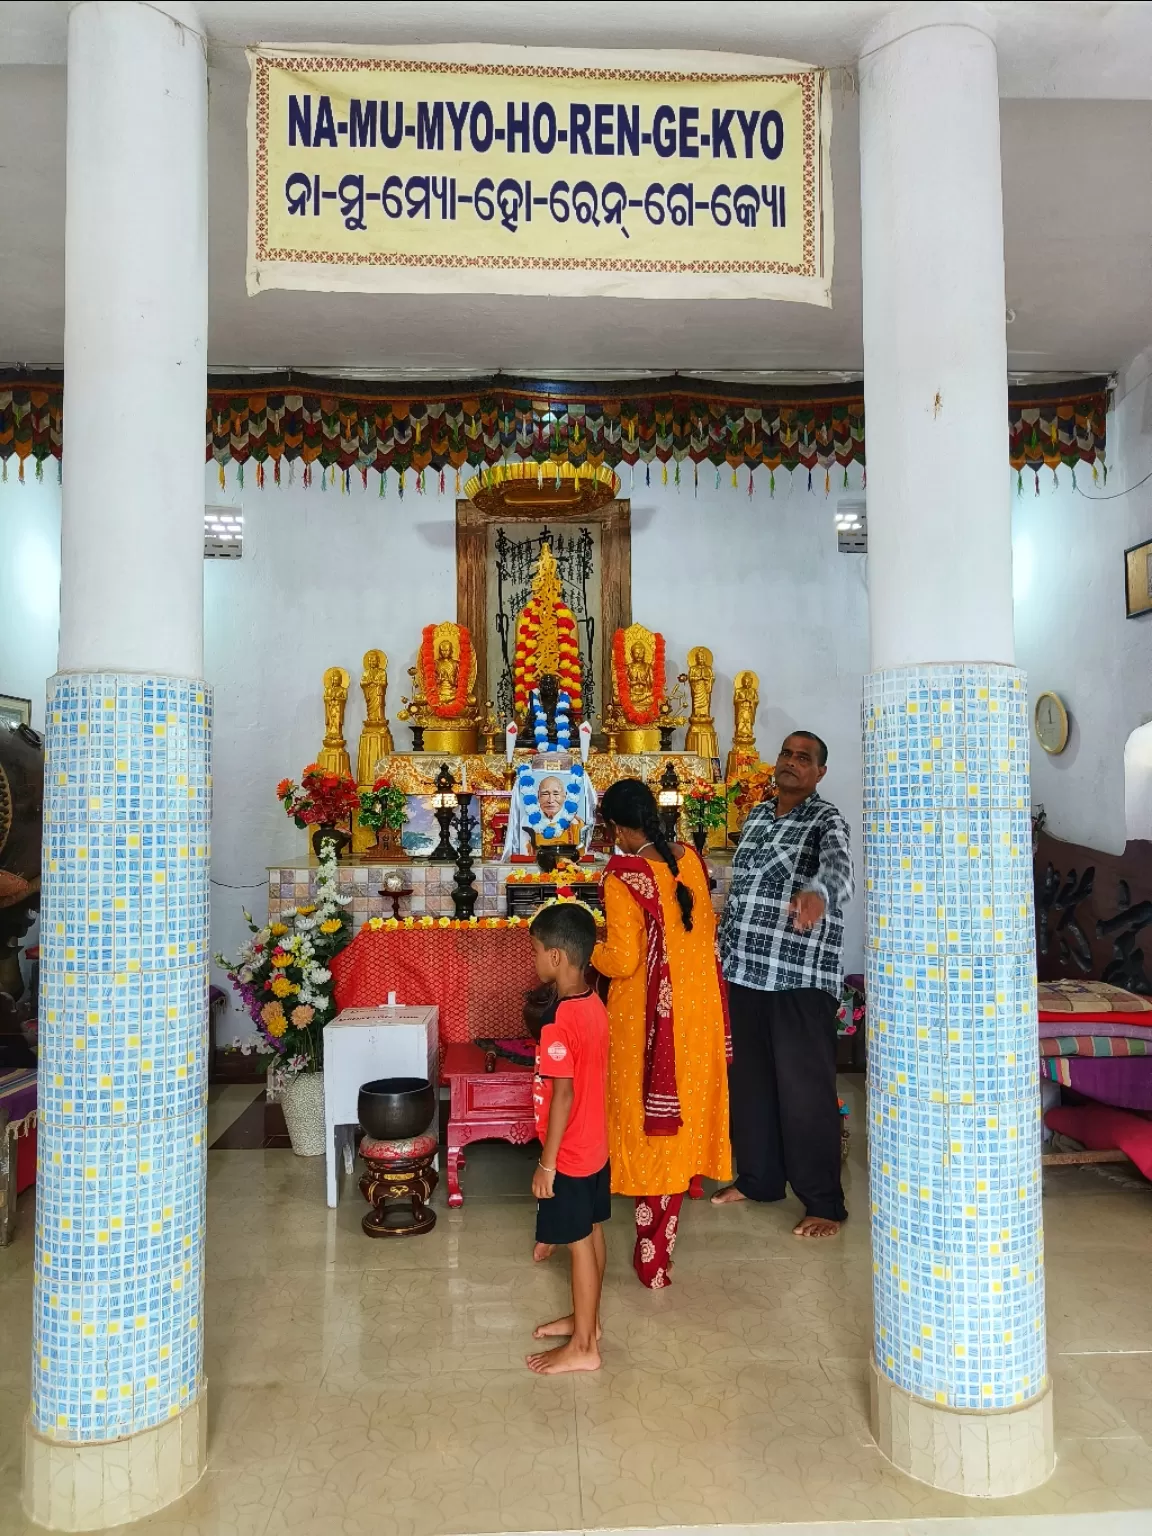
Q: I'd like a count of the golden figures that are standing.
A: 4